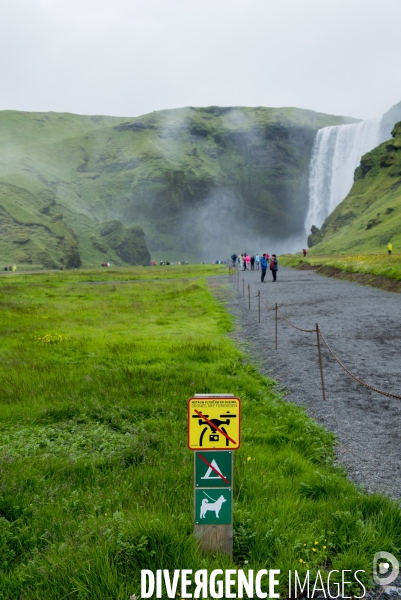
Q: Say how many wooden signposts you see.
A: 1